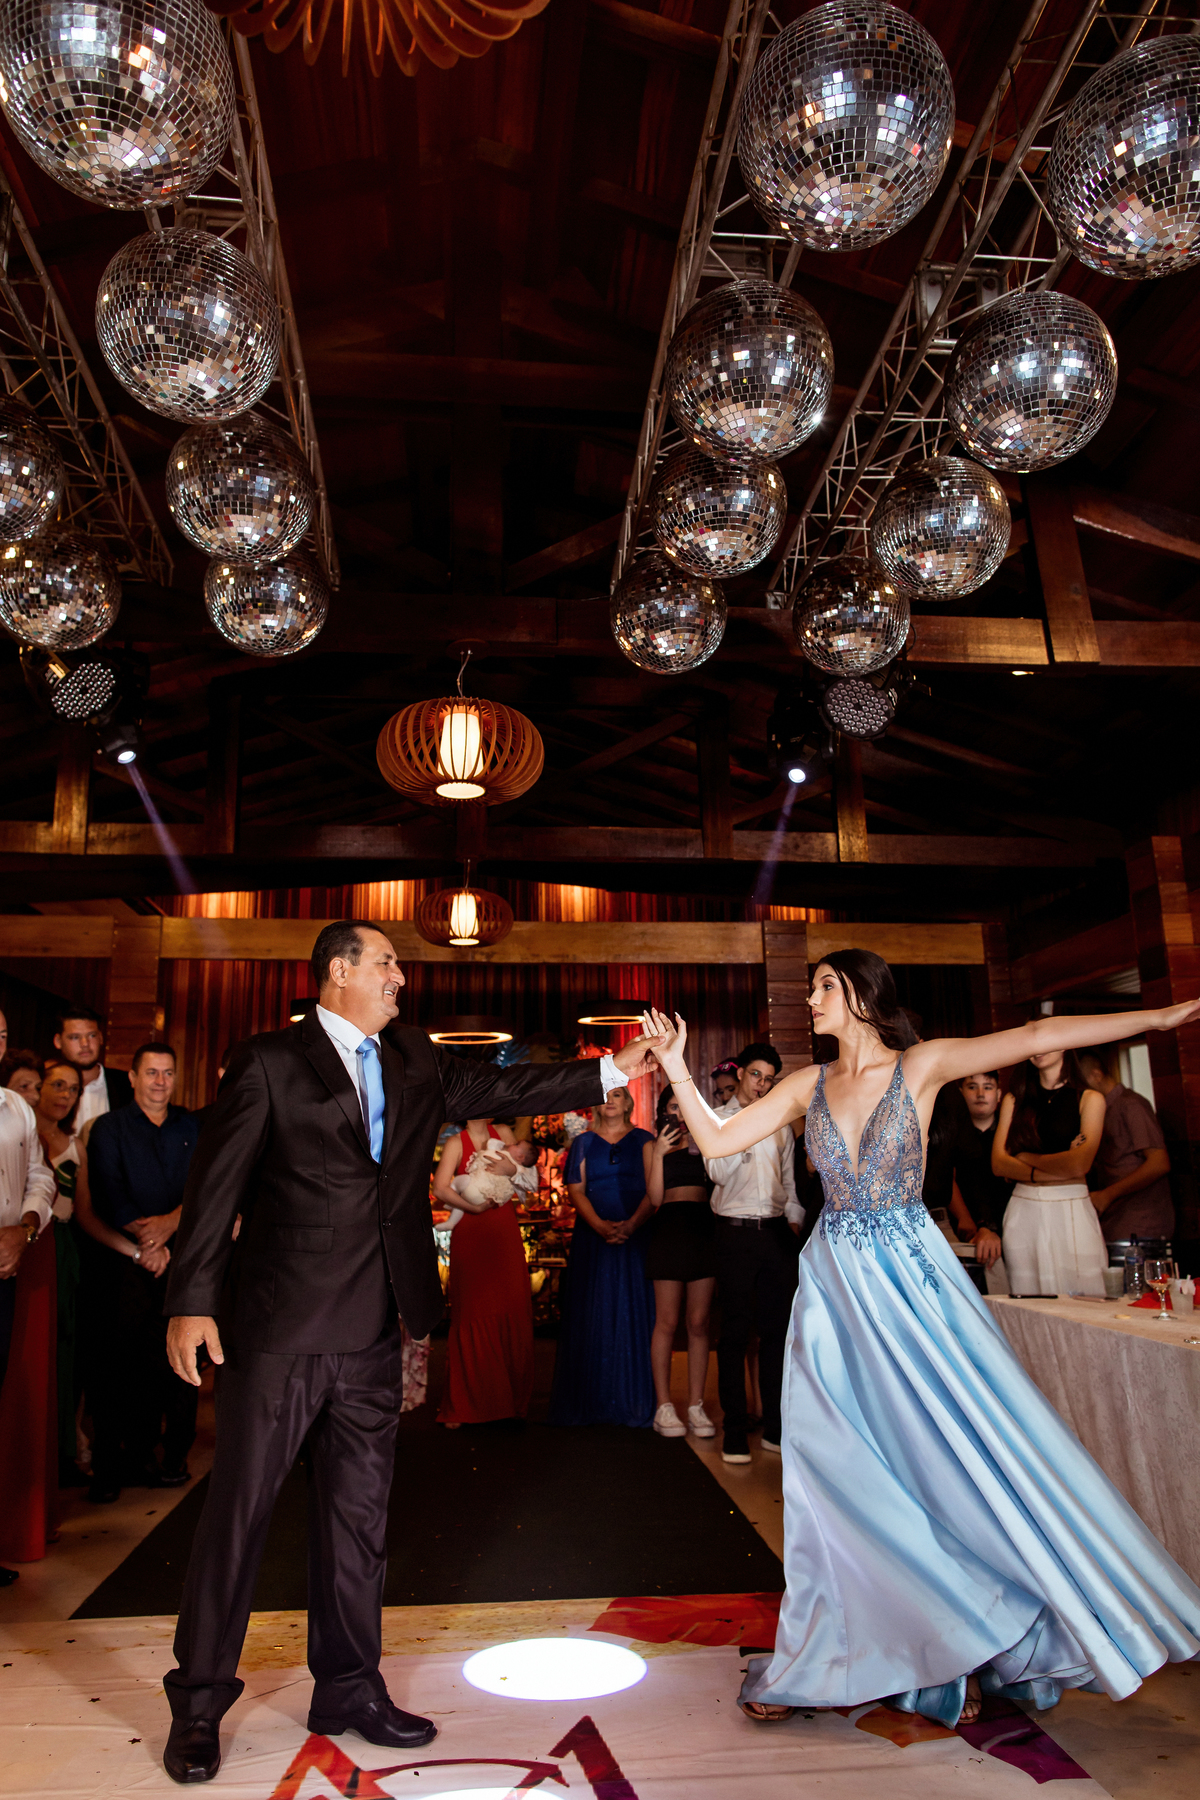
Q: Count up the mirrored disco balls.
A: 14